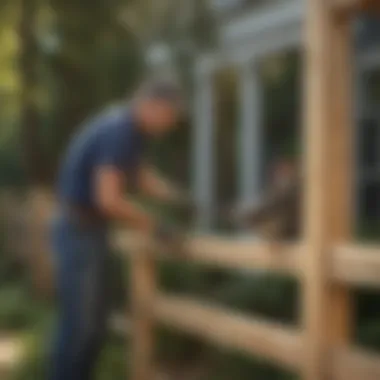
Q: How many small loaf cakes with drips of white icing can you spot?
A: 0